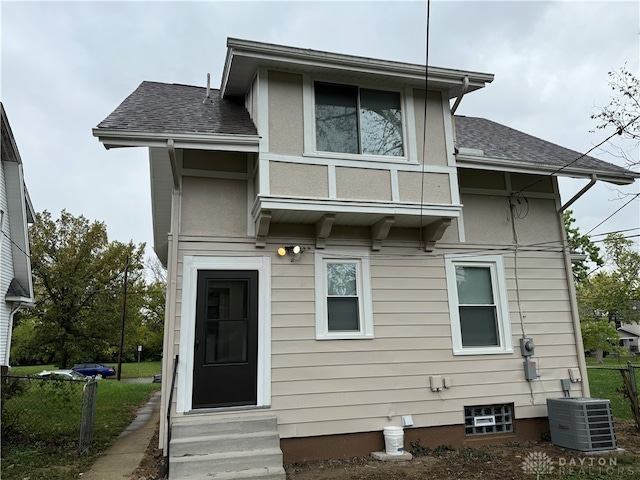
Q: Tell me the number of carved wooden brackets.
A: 4